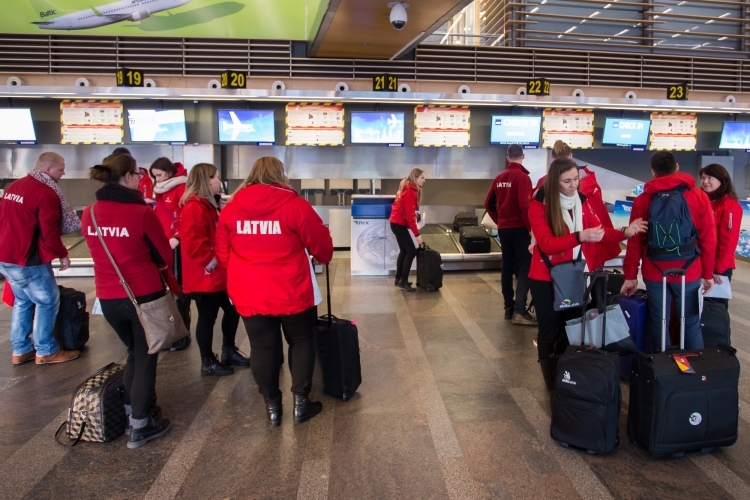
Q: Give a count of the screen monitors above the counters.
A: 7